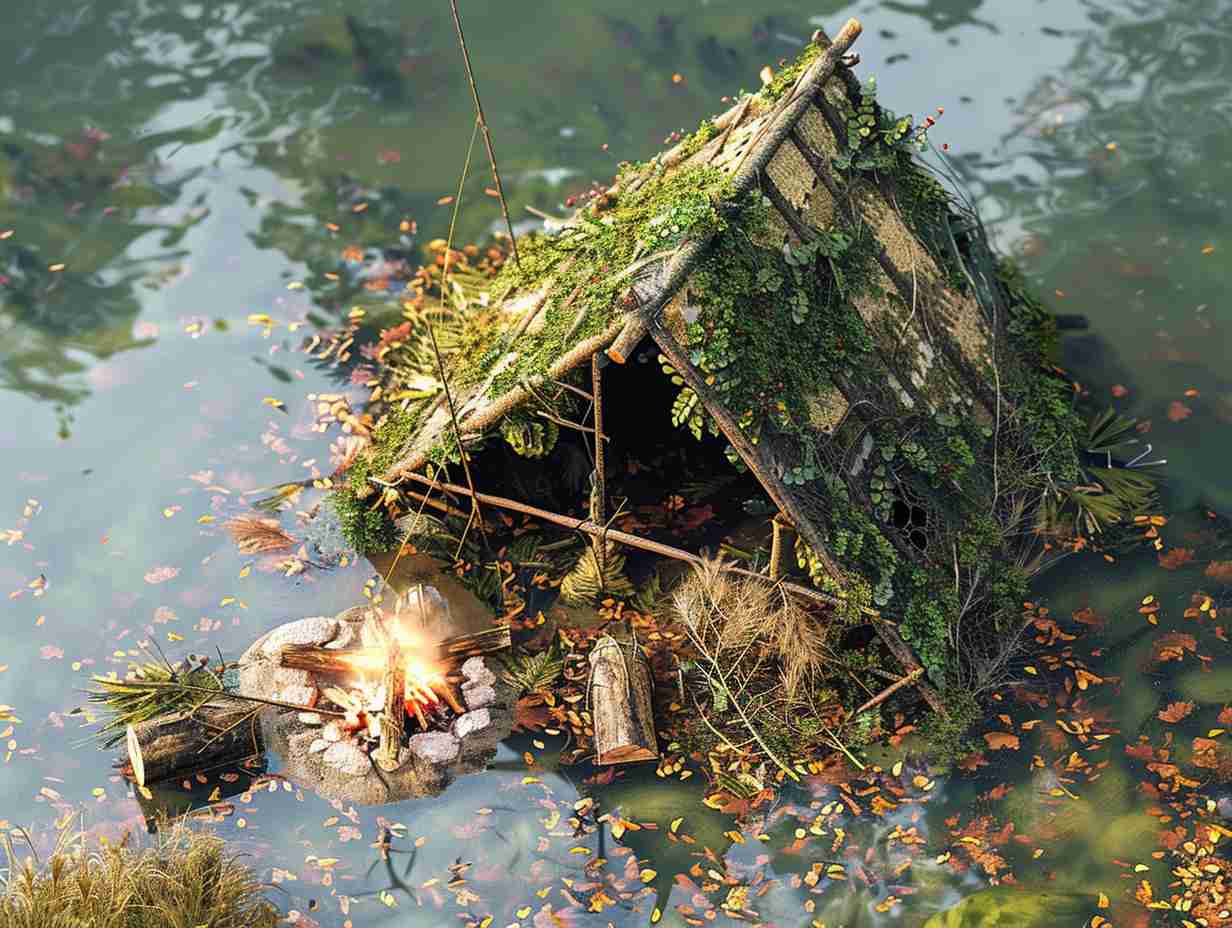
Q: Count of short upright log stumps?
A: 1